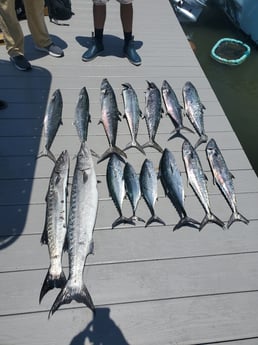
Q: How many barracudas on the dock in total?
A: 2